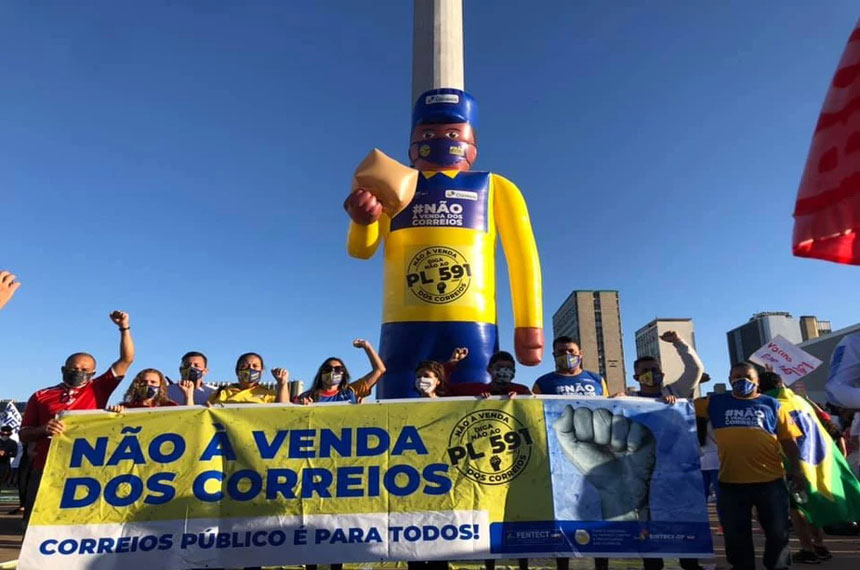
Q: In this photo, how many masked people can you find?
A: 10